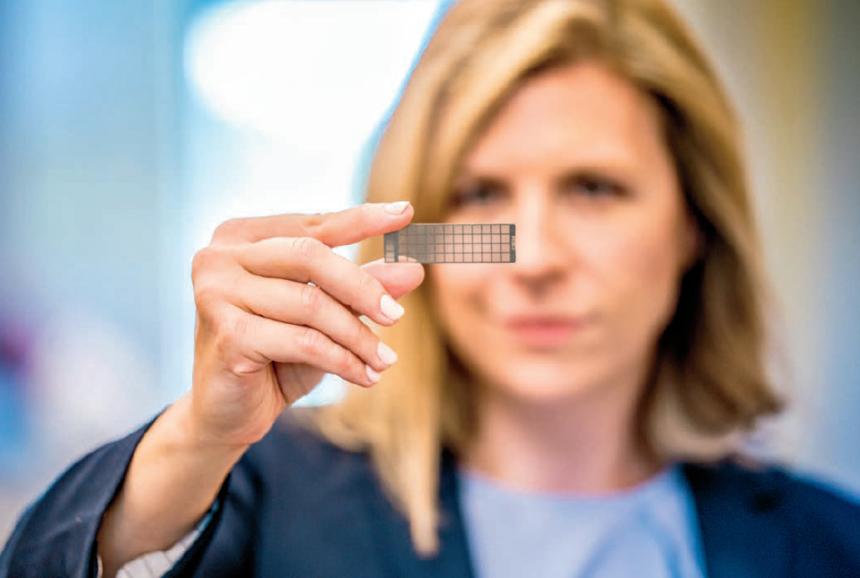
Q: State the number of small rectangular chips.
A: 1